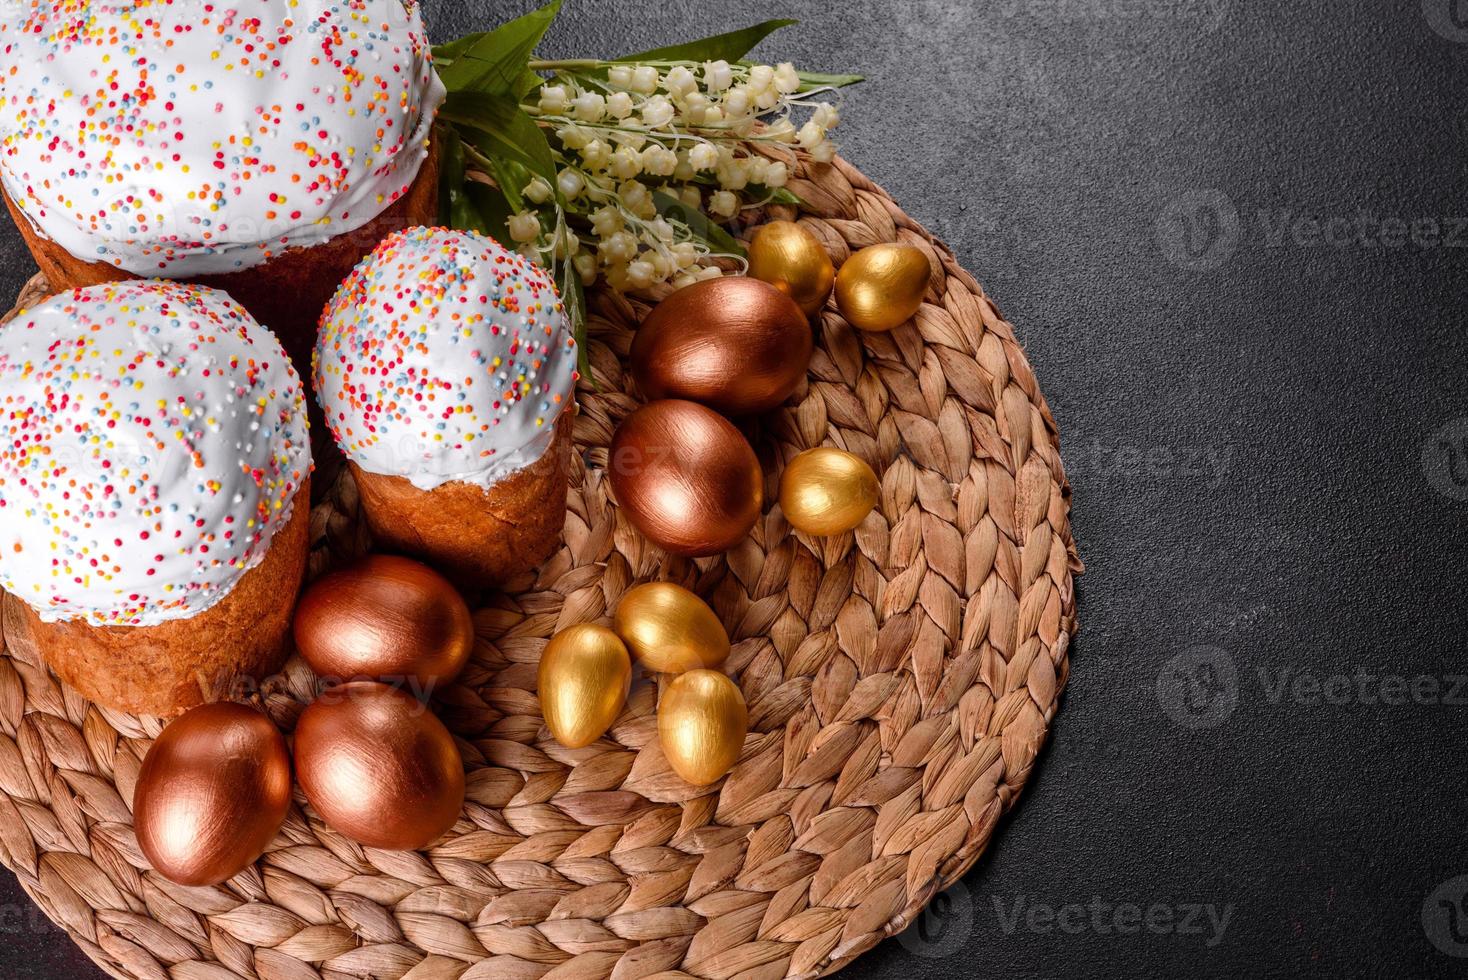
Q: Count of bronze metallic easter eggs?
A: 5